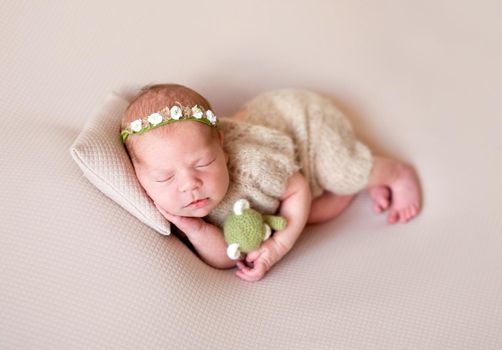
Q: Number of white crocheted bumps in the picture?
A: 3